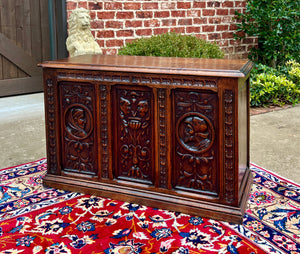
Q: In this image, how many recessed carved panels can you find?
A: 3